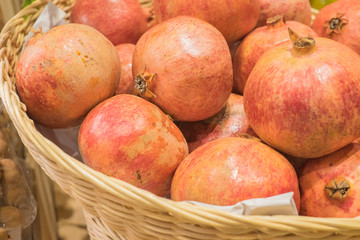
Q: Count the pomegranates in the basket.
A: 13